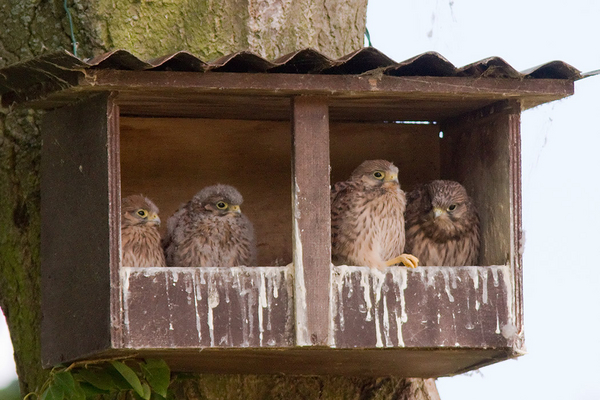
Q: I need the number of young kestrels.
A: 4